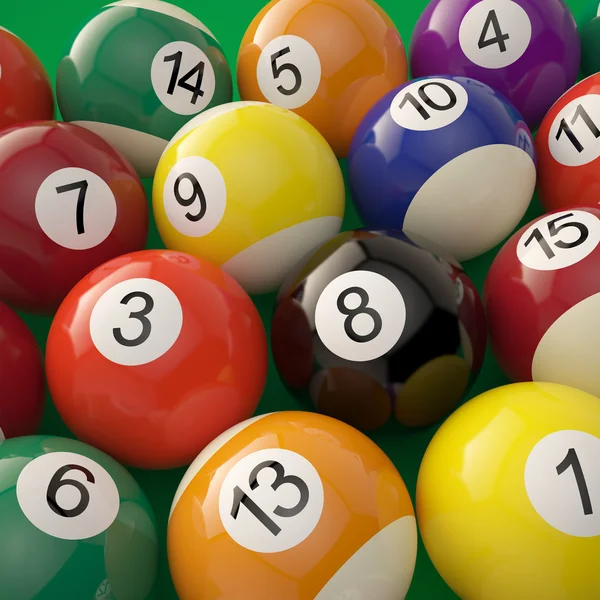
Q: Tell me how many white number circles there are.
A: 13